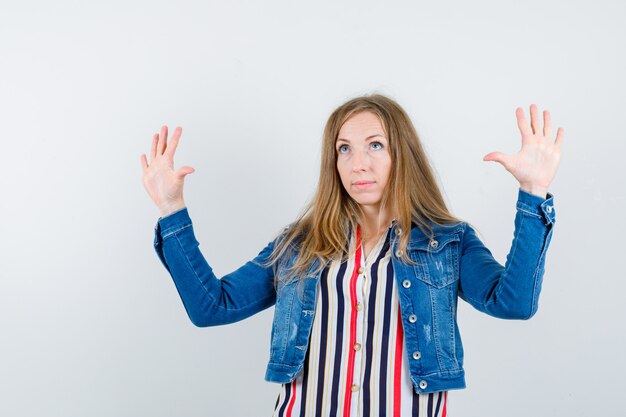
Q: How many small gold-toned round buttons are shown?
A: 4